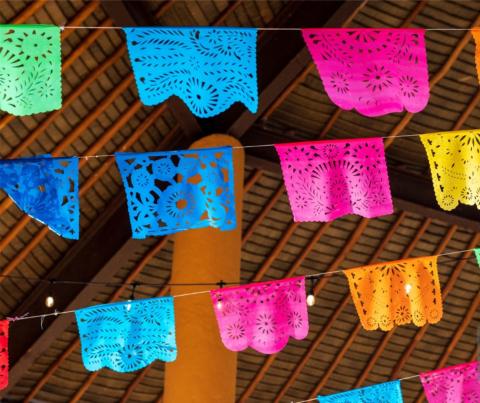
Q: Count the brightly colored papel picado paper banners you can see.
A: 15